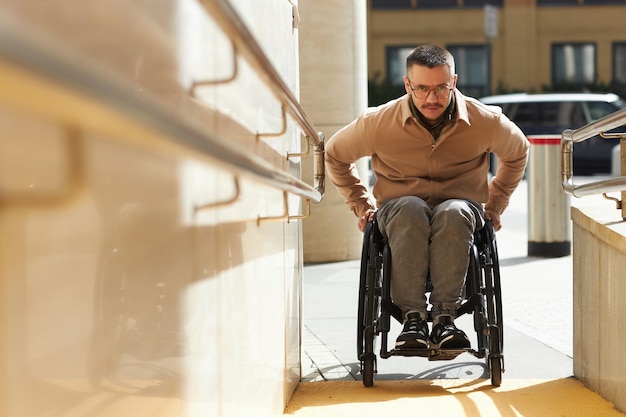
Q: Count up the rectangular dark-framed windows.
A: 4